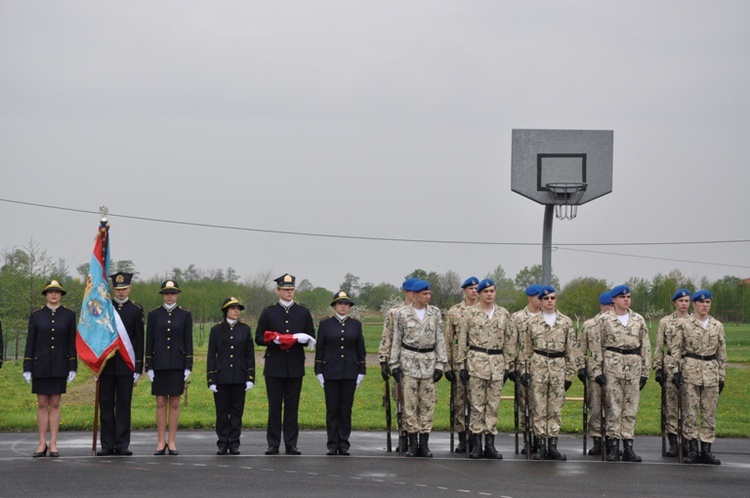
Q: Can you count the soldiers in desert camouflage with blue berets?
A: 10